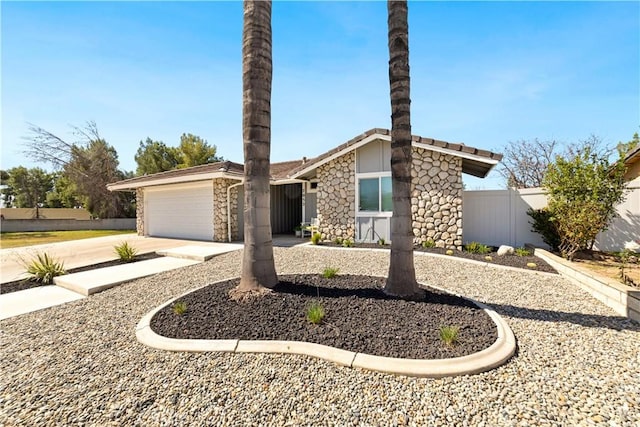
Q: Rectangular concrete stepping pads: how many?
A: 3